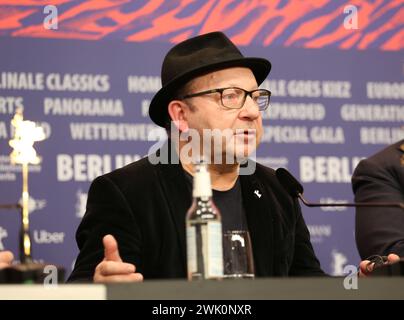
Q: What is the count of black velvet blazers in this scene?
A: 1